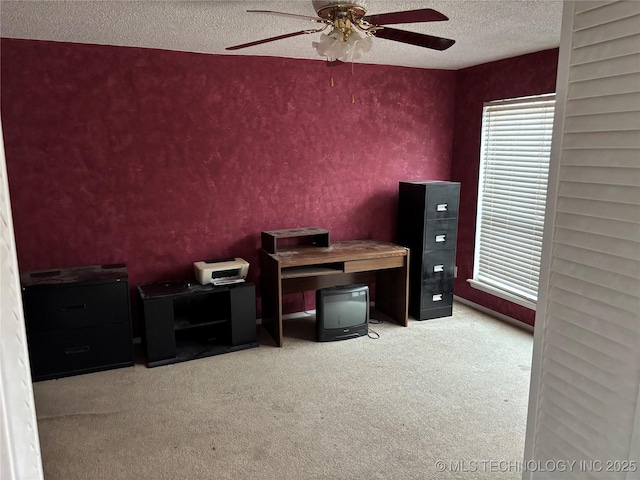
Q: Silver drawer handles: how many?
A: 4